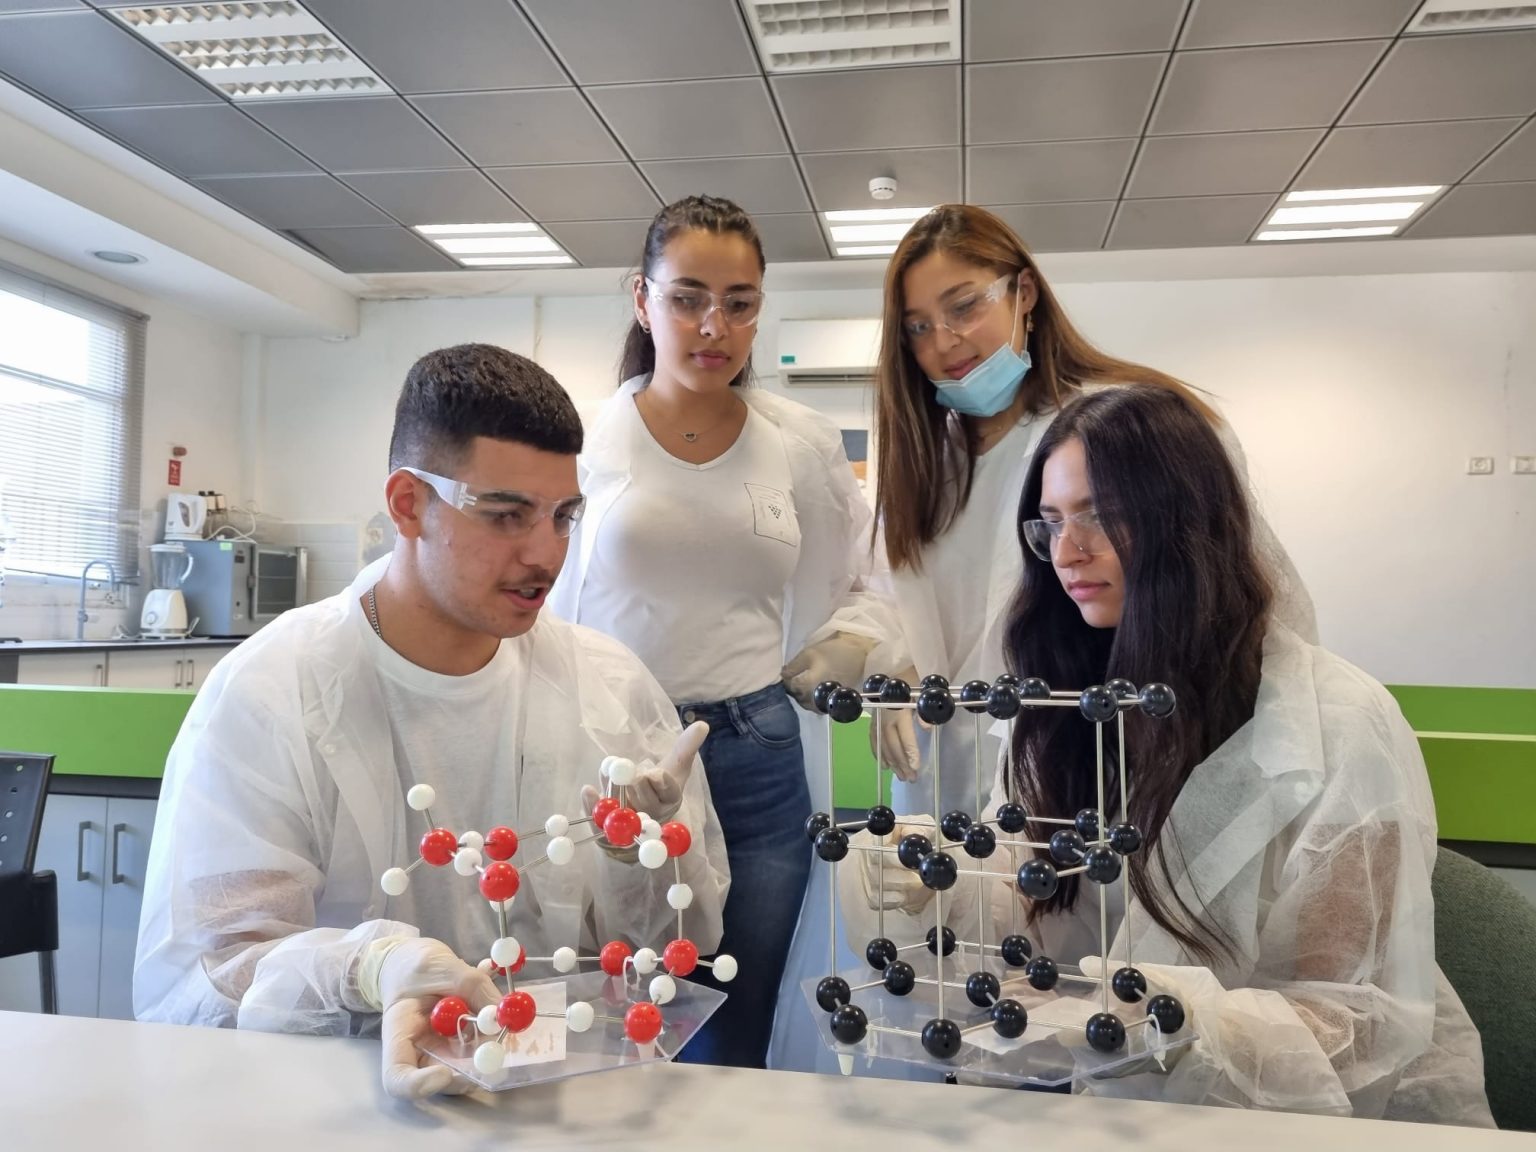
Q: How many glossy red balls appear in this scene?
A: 12